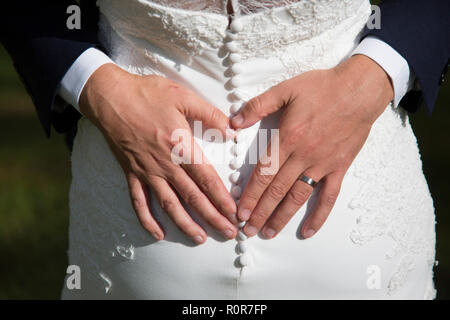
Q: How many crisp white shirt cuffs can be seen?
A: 2